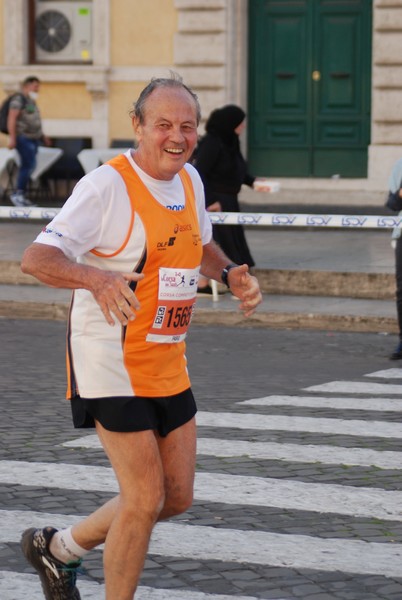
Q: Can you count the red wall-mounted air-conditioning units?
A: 0